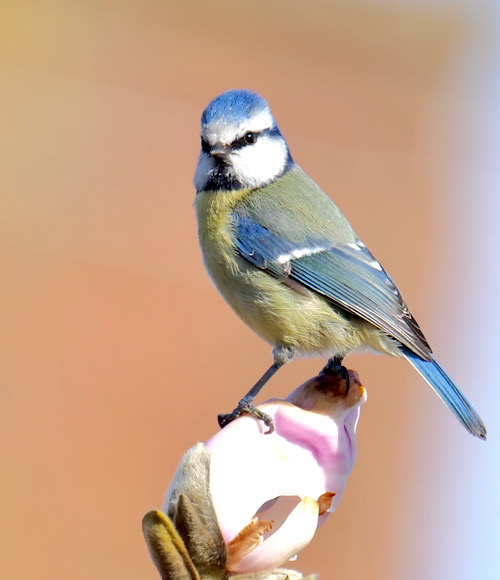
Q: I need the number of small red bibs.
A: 0